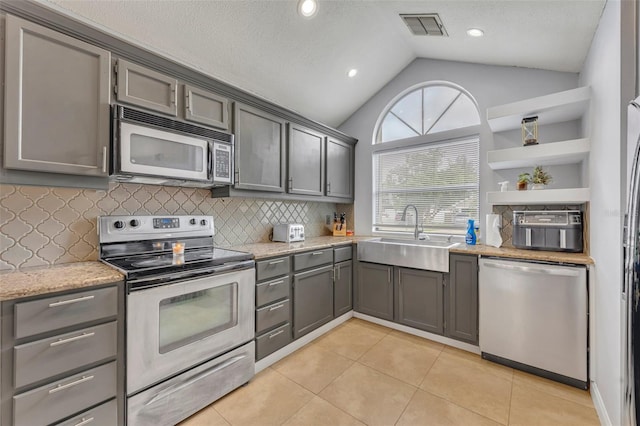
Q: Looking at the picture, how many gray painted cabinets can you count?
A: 11